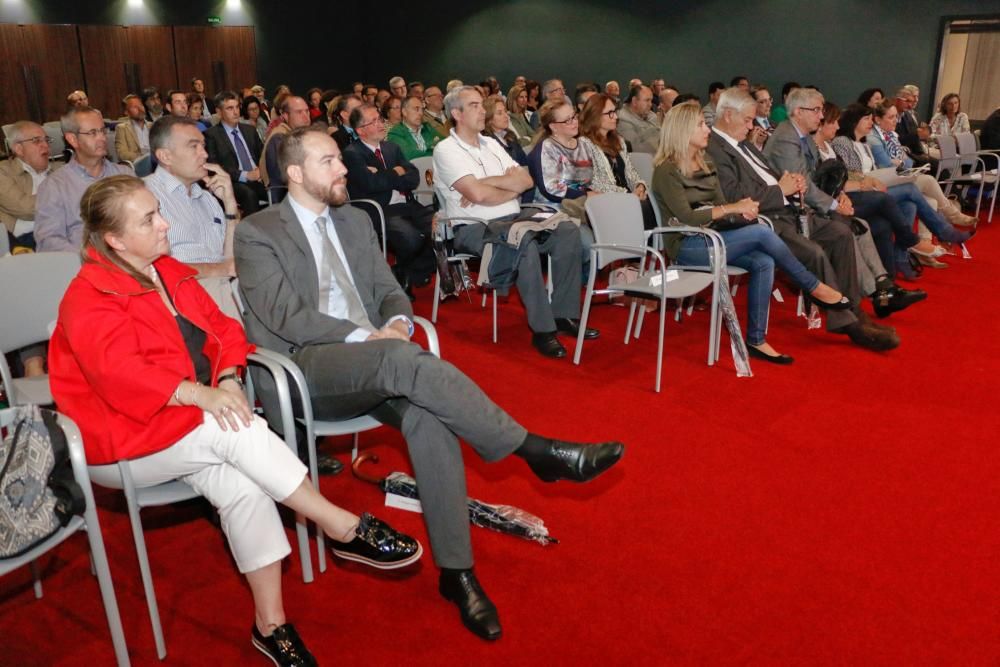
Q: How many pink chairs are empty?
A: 0